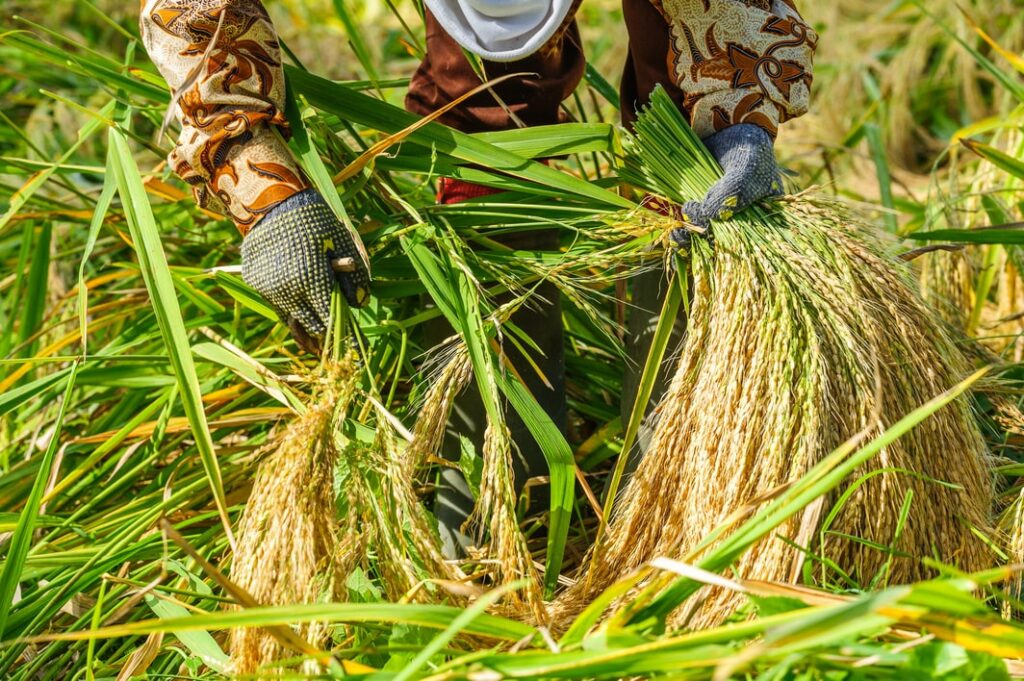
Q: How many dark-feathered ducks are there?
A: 0